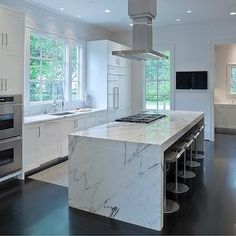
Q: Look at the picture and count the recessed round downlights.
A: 7